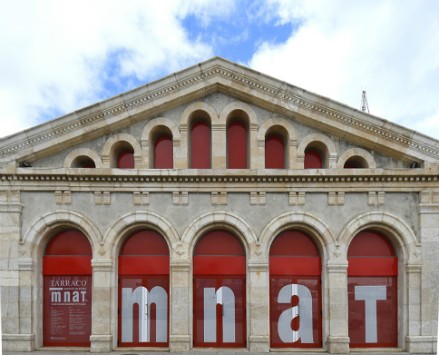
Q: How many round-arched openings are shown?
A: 13